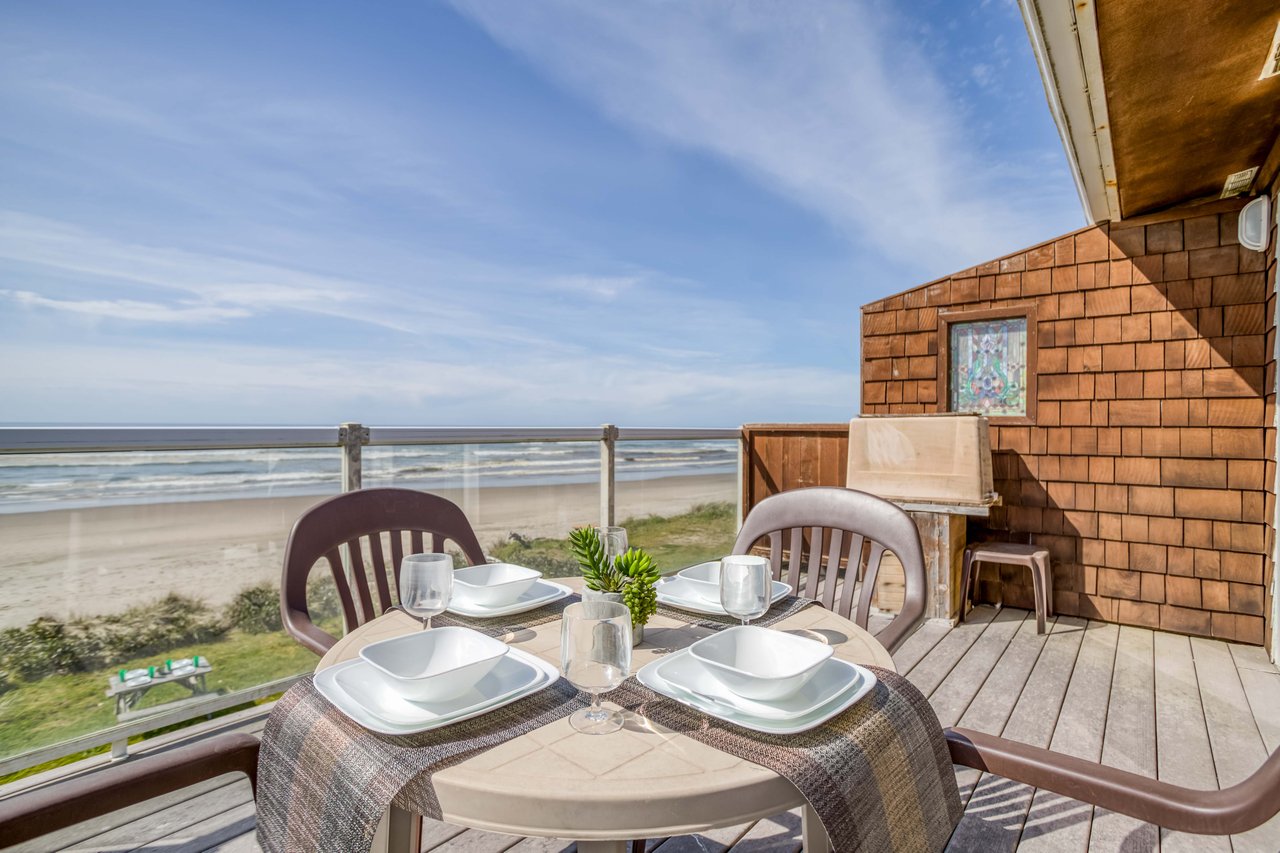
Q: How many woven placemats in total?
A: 4